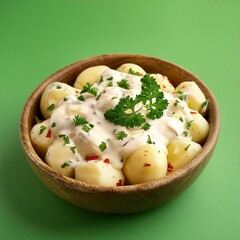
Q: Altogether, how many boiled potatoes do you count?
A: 11